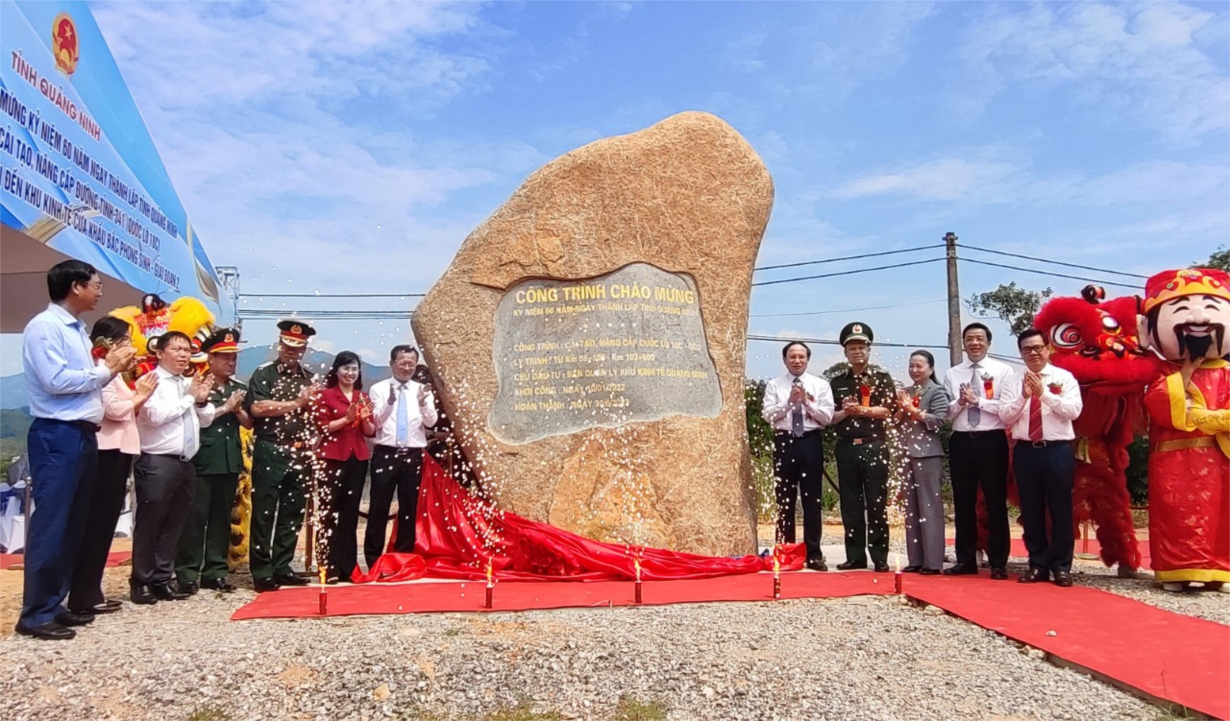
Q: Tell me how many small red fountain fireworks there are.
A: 5